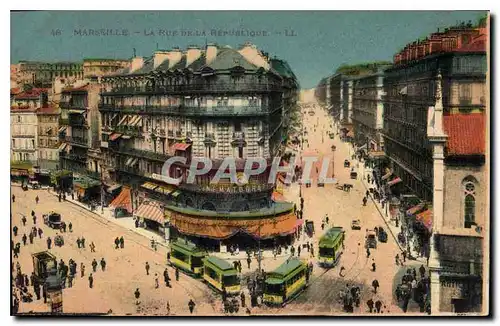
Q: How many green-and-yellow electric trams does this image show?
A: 4